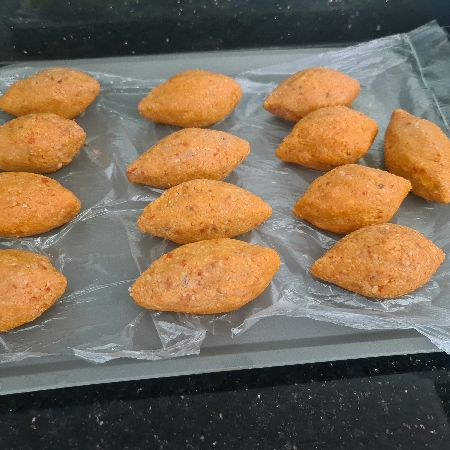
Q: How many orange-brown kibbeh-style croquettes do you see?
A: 13